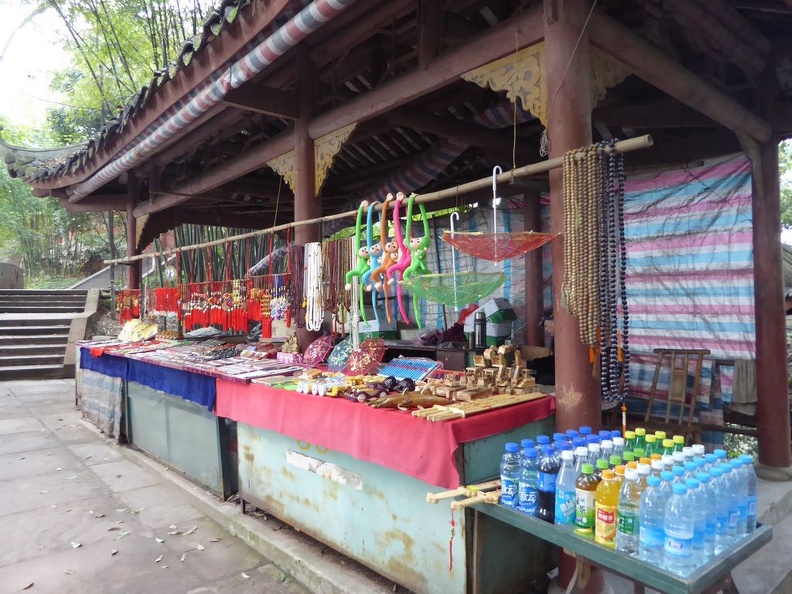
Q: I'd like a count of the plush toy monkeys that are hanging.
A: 5